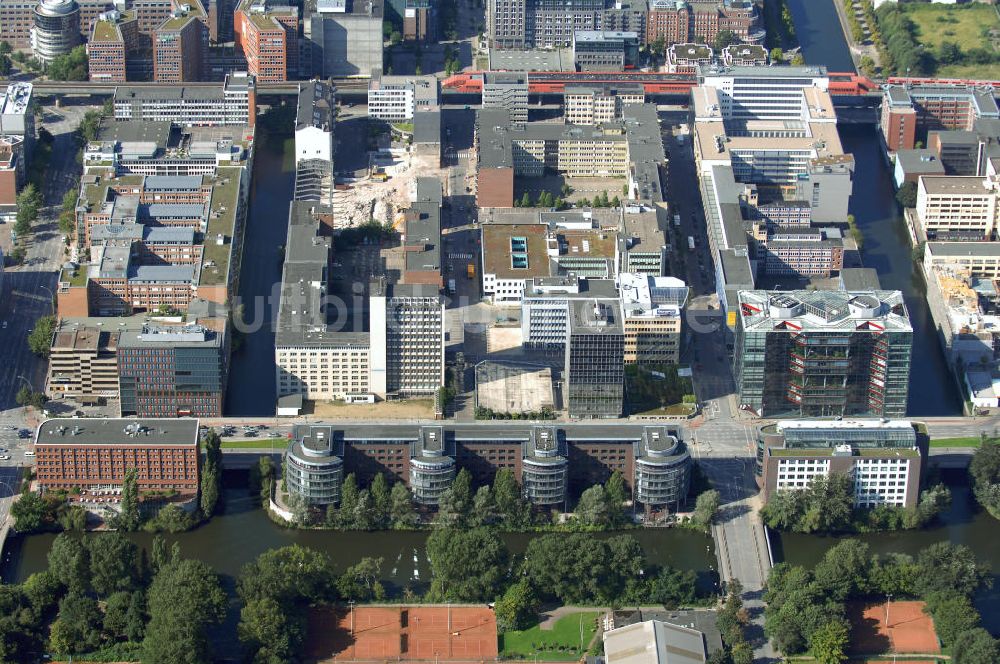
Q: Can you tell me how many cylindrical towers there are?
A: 5